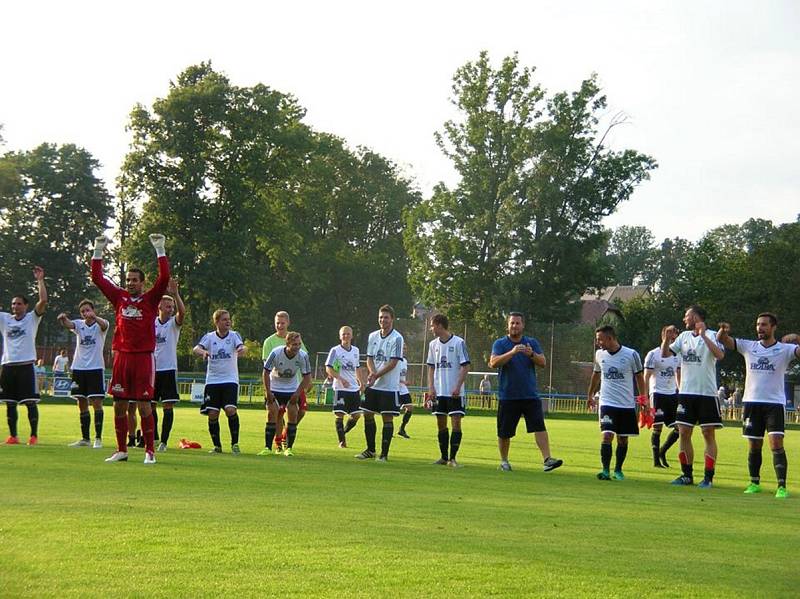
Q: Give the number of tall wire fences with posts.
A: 1